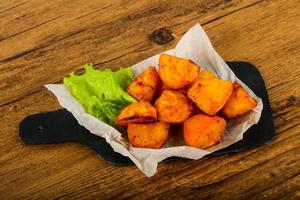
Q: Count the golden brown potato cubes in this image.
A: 9